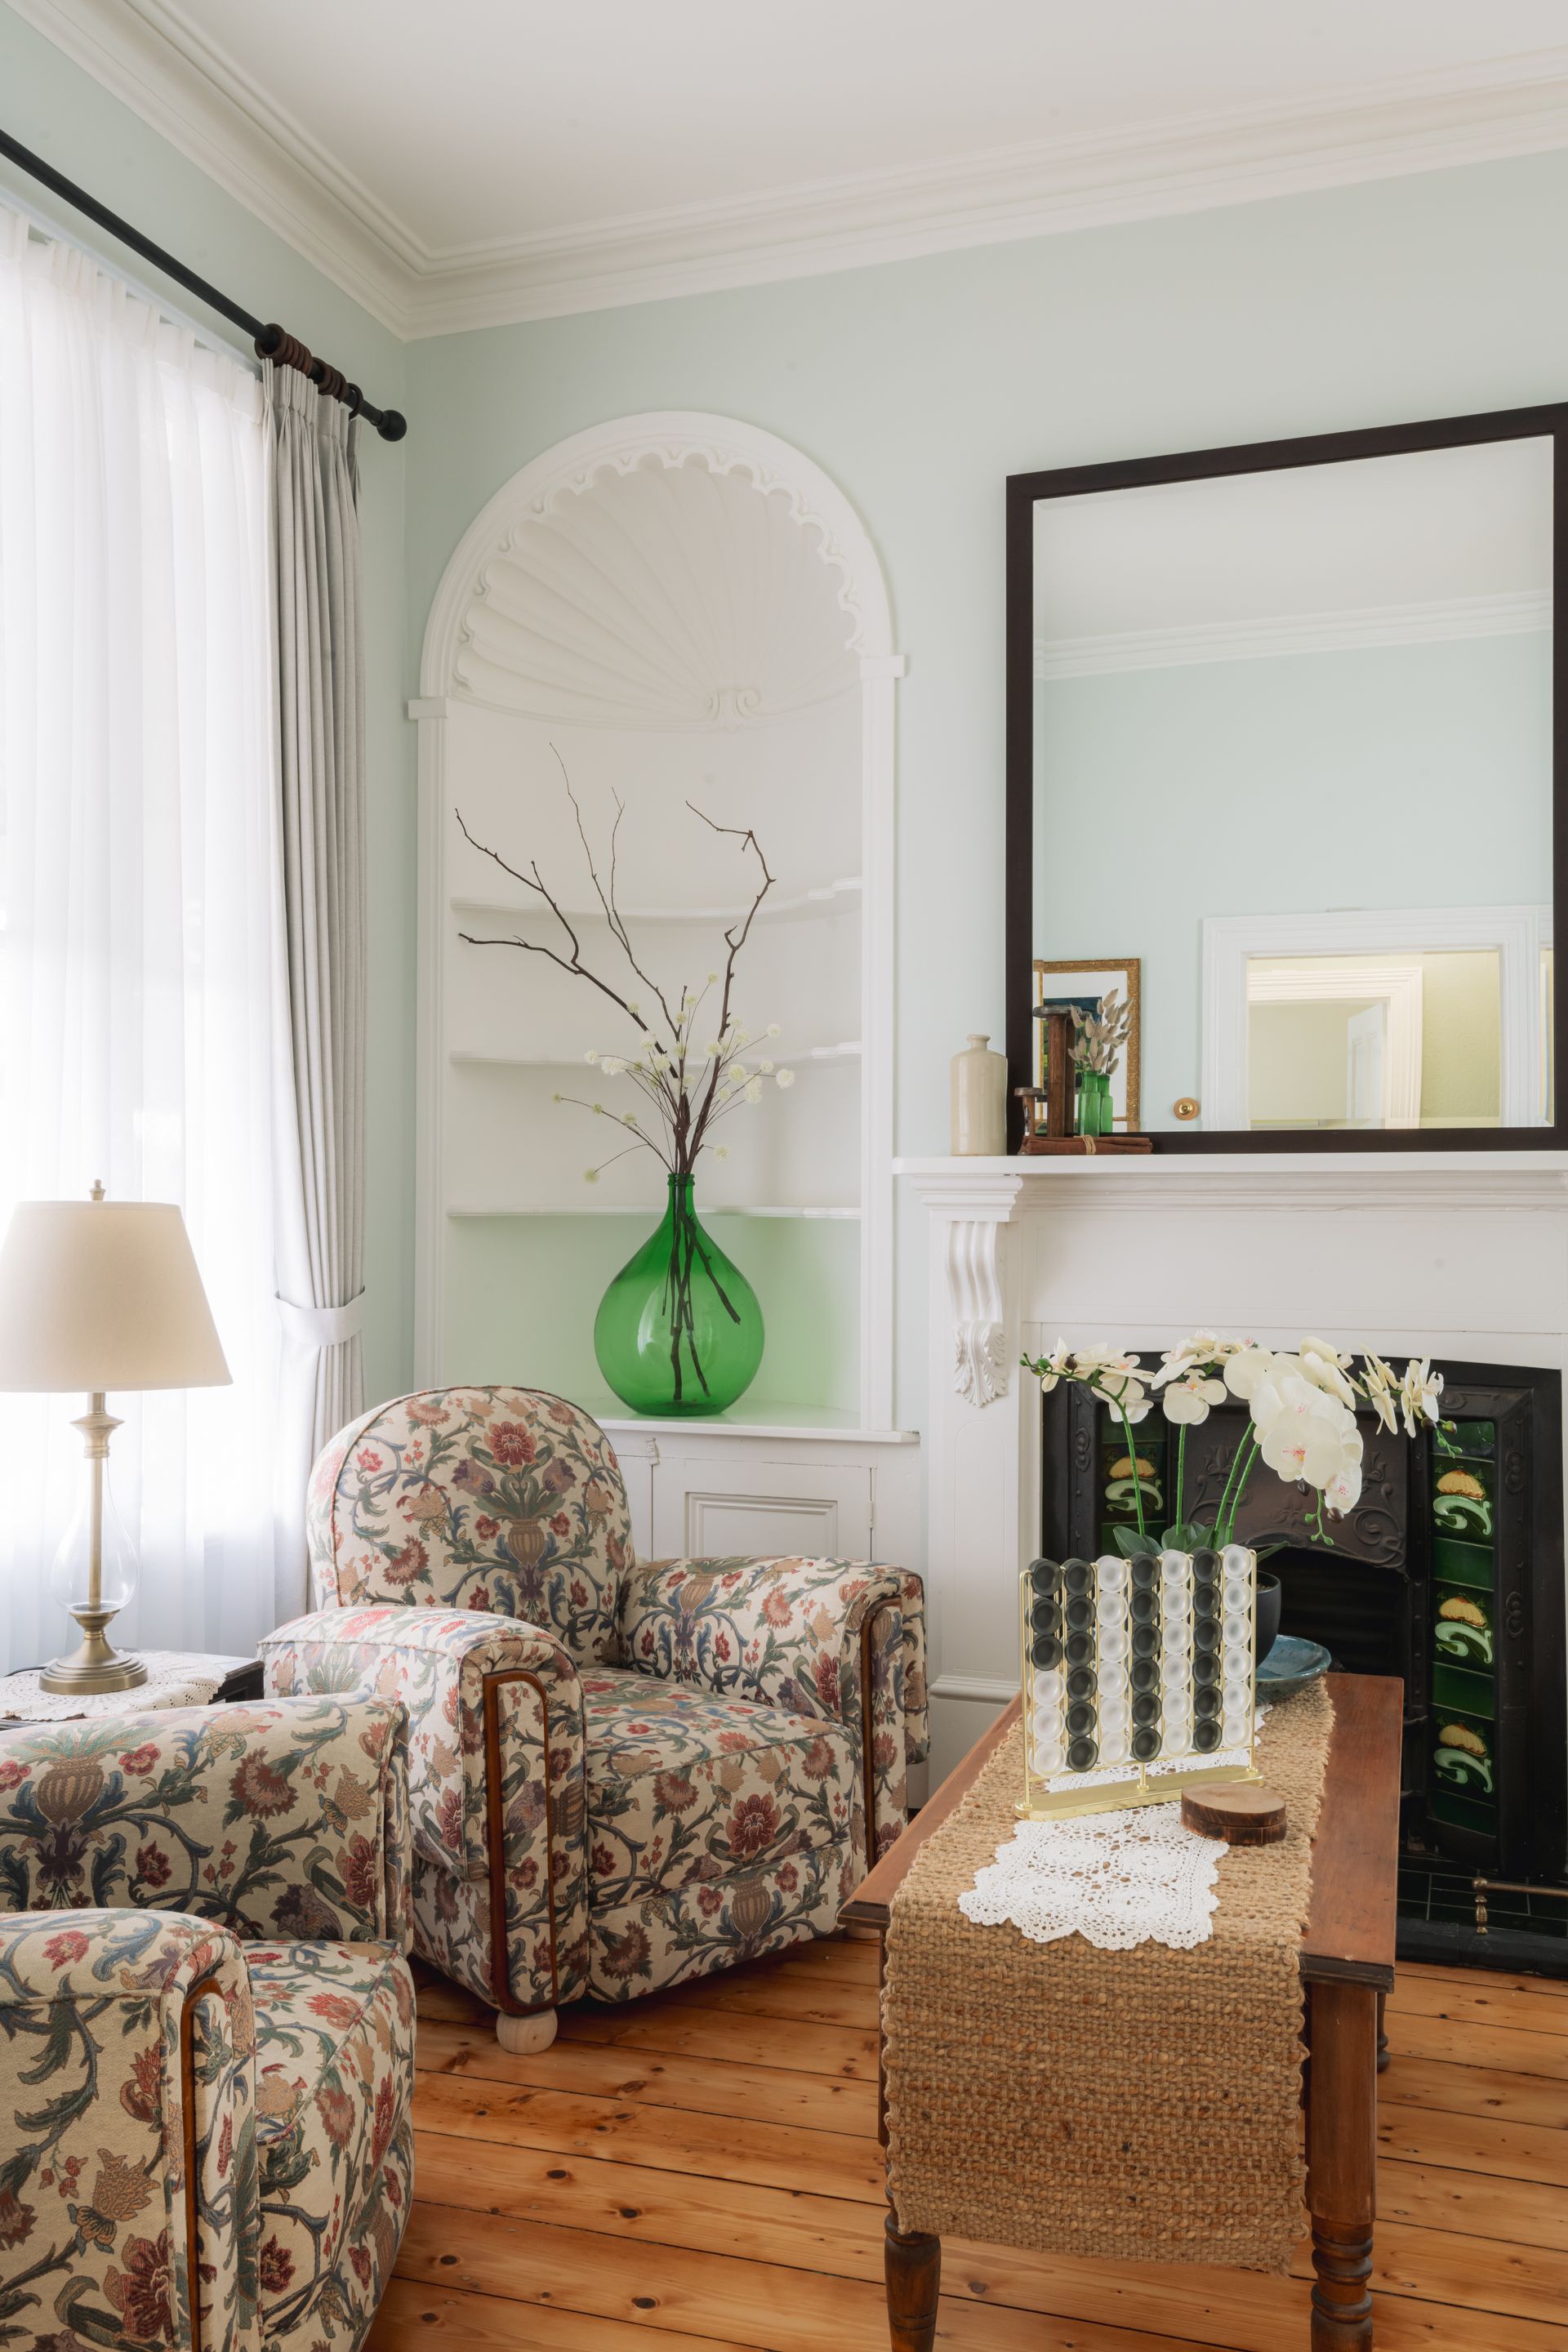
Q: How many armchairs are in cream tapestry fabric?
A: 2